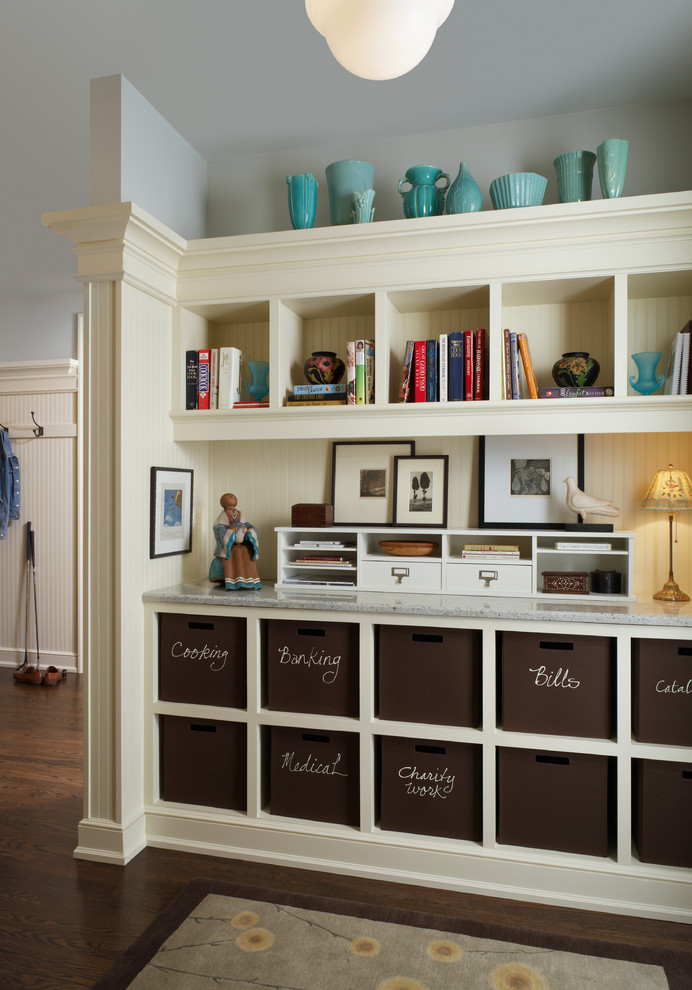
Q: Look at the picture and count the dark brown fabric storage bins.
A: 10